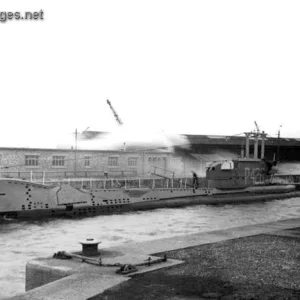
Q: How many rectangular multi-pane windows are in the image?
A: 5